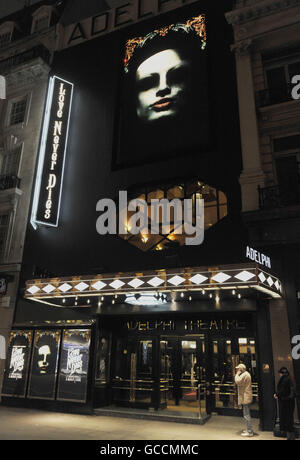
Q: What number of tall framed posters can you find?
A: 3